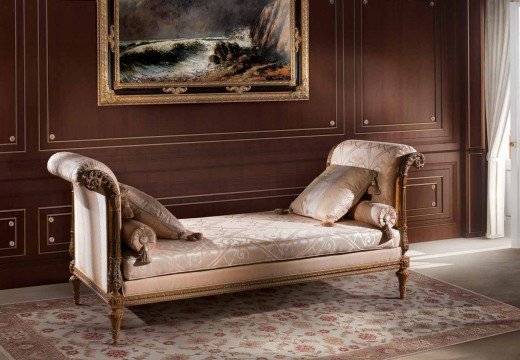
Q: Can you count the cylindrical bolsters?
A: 2